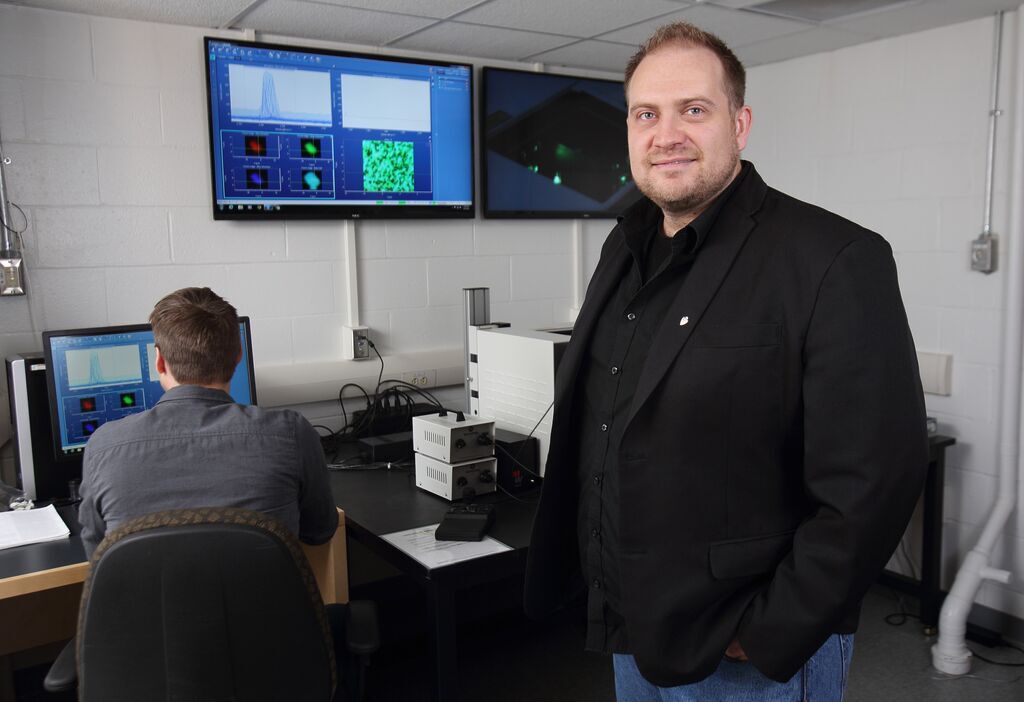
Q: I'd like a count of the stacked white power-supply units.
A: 2